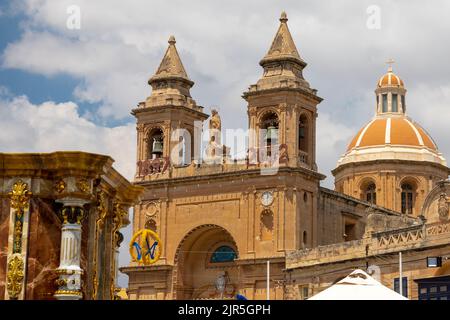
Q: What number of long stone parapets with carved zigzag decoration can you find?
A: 1